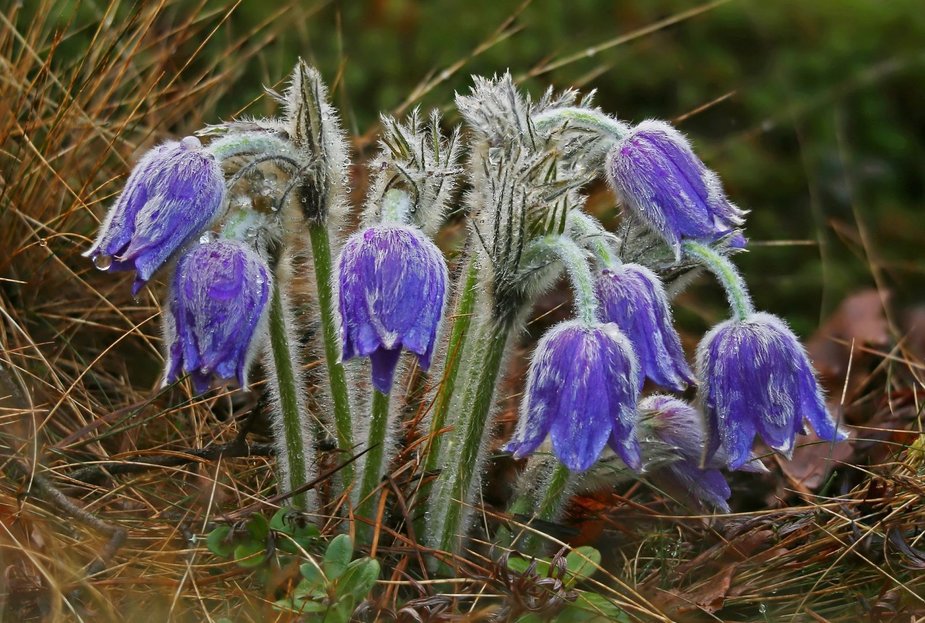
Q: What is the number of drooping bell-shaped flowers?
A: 8